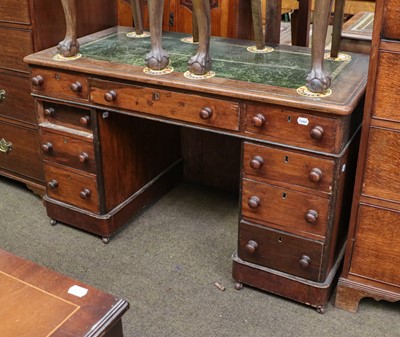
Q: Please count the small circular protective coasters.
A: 8